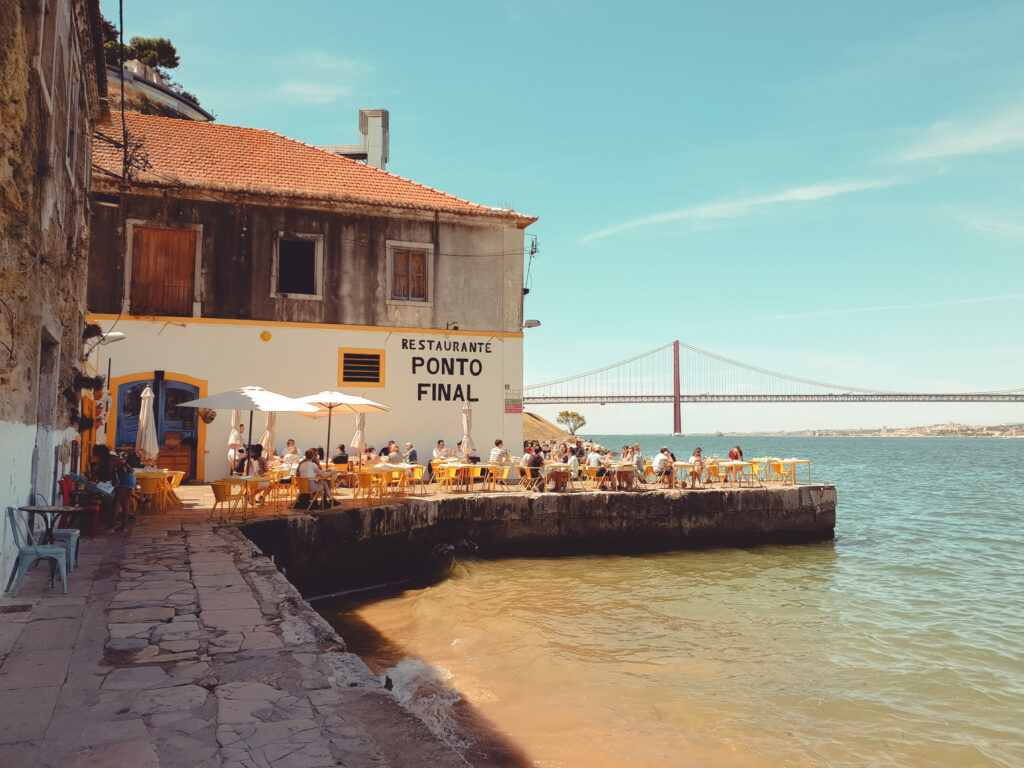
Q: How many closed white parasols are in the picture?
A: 5